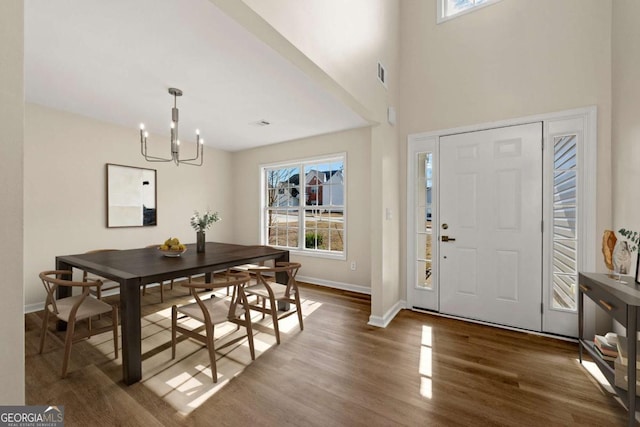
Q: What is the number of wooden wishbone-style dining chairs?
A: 6